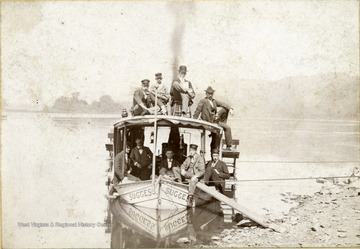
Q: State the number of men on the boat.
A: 9